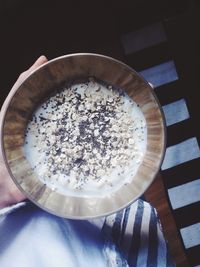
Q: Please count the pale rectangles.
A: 6